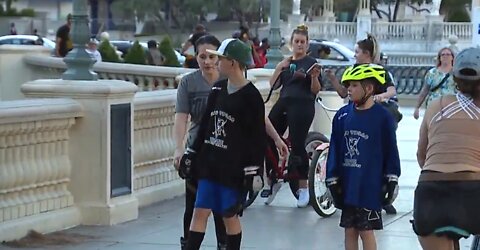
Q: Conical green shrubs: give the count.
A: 3